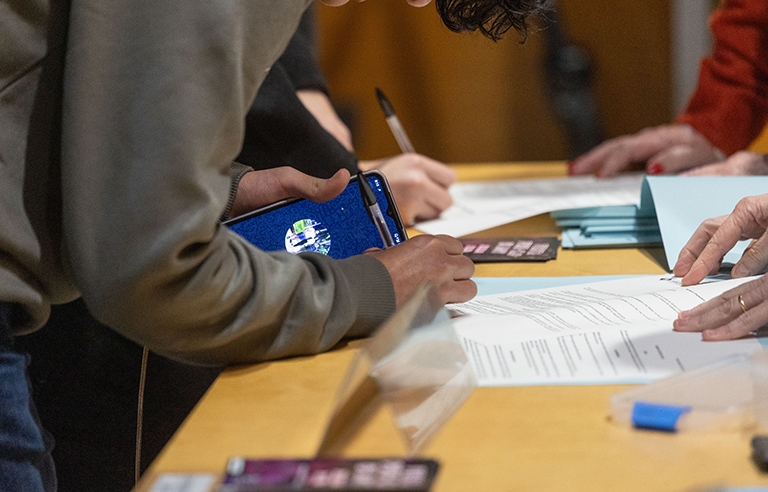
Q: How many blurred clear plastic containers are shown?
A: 2